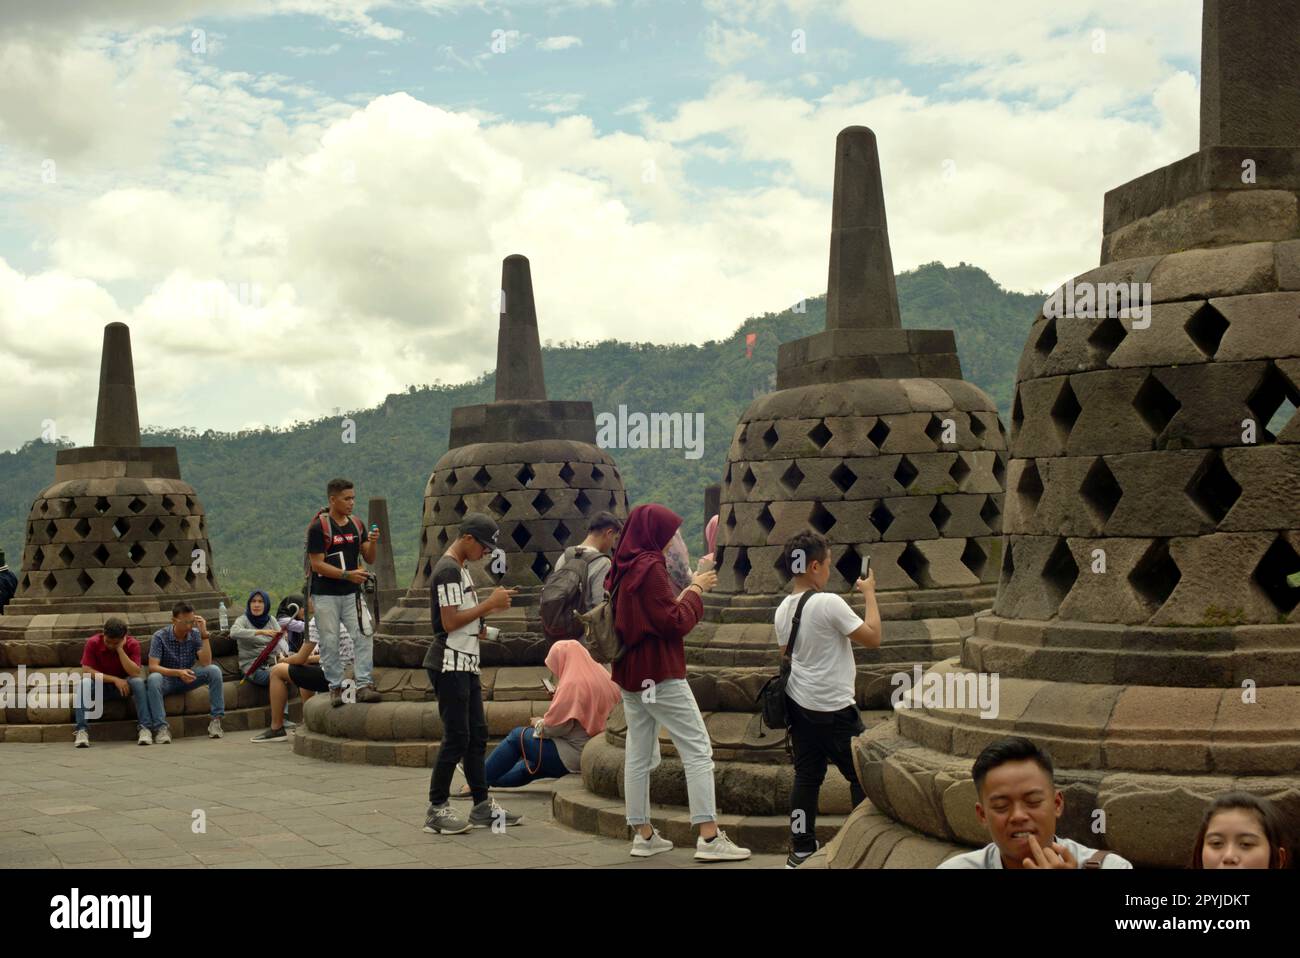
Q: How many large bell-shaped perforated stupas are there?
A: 4